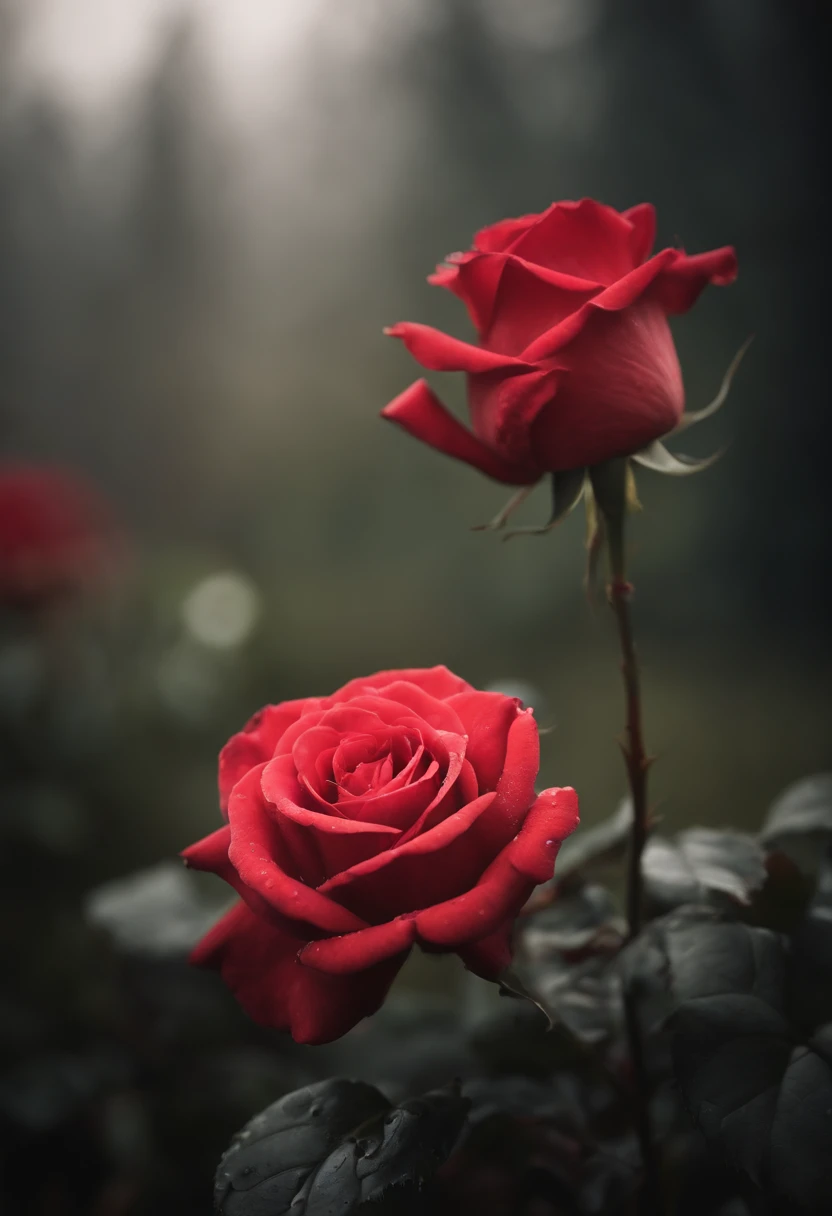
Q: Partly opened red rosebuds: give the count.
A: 1